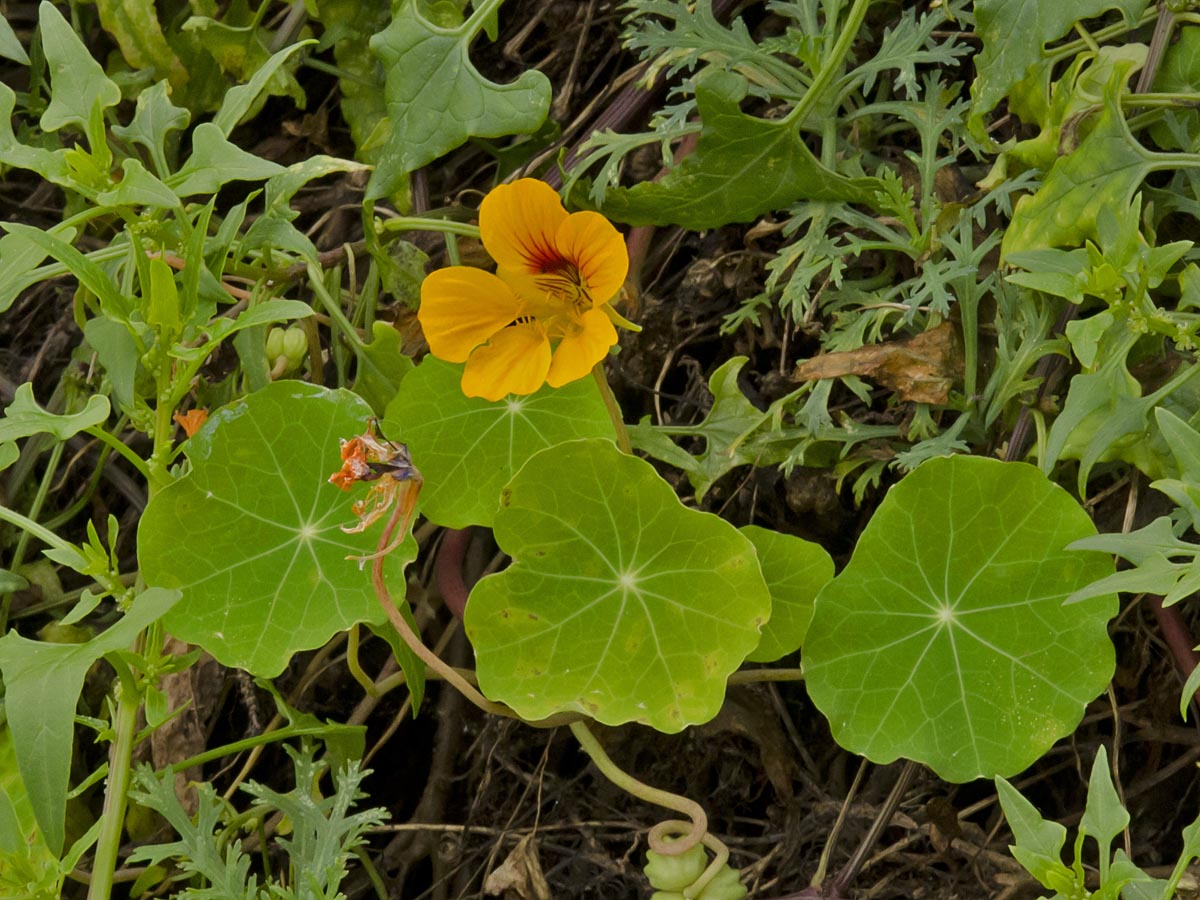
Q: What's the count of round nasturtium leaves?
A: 5